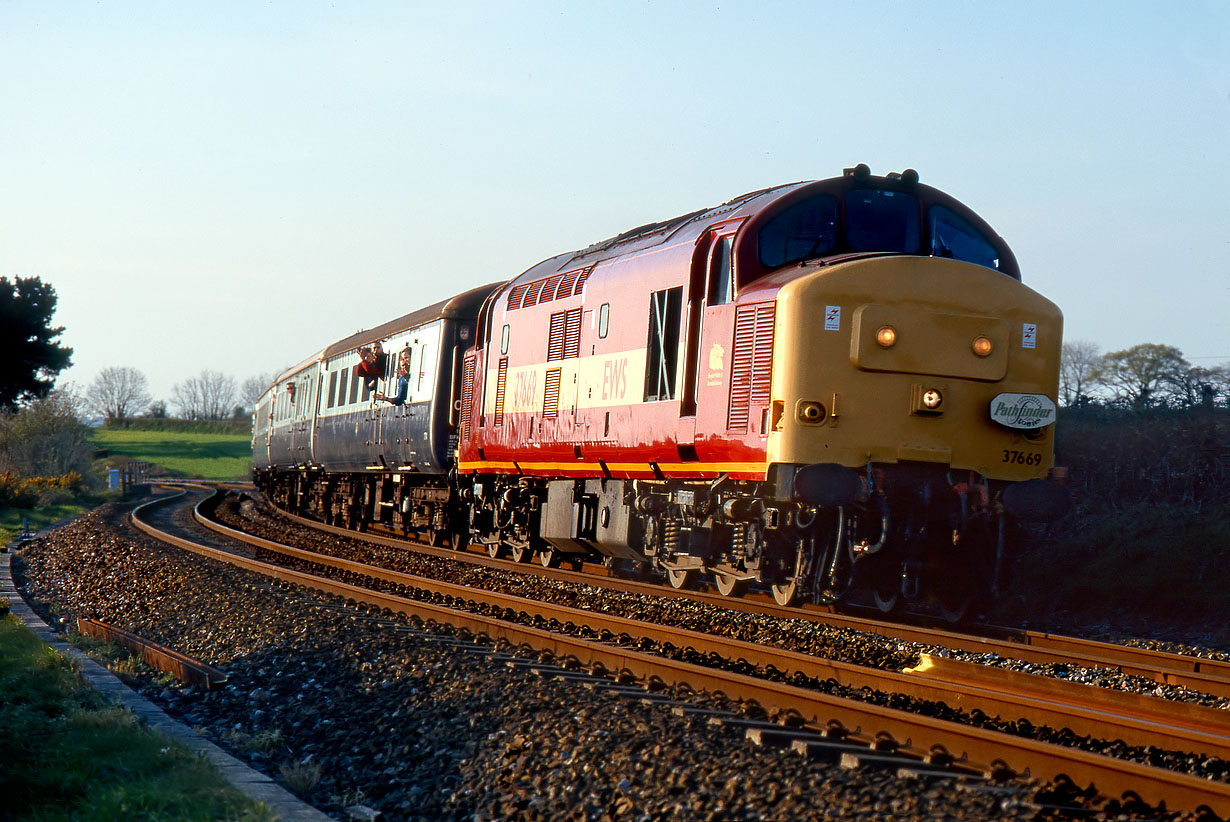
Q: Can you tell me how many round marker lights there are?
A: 2